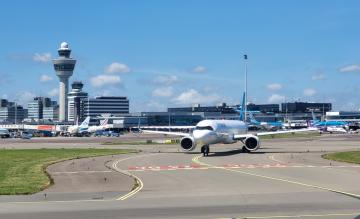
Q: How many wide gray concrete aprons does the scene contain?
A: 1